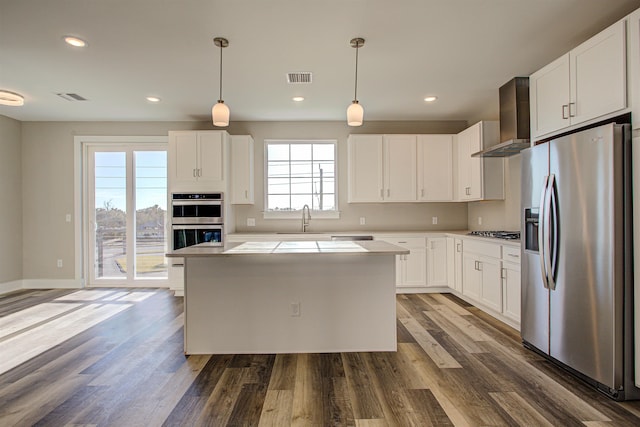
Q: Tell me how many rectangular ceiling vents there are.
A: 2